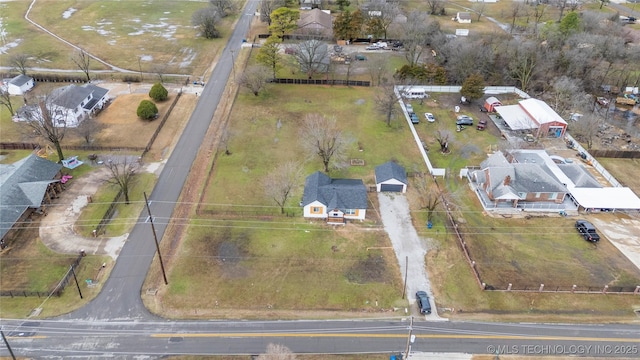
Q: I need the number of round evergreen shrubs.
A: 2